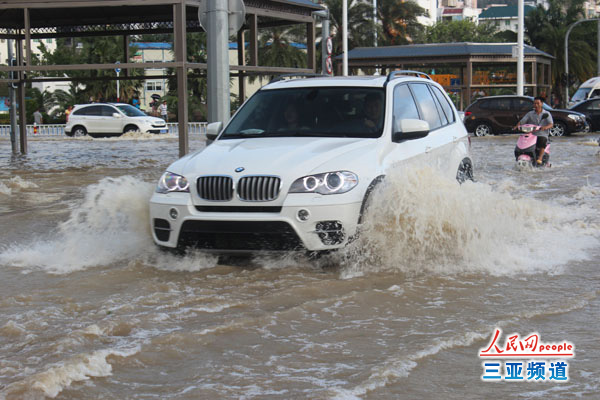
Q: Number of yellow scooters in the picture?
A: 0